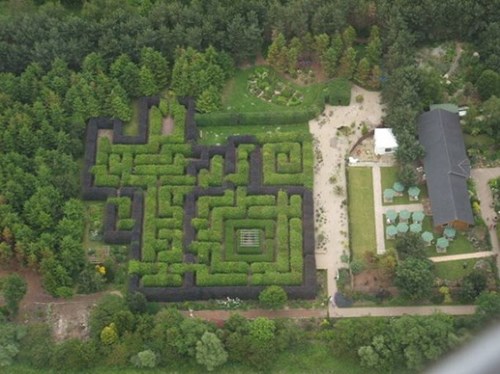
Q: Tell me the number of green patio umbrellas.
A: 12